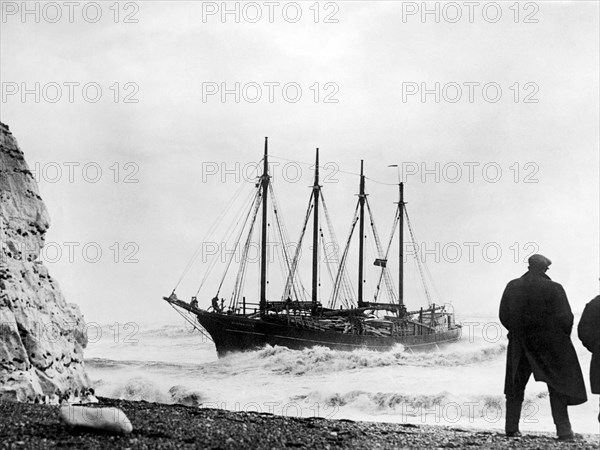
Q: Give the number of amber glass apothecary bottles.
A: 0